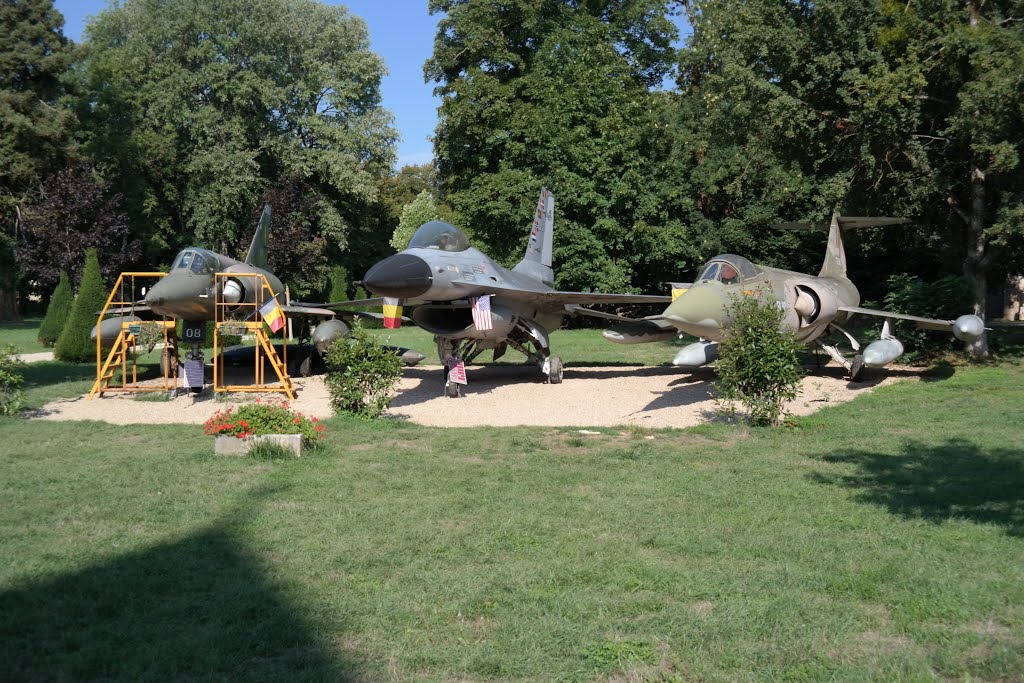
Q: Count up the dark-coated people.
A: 0